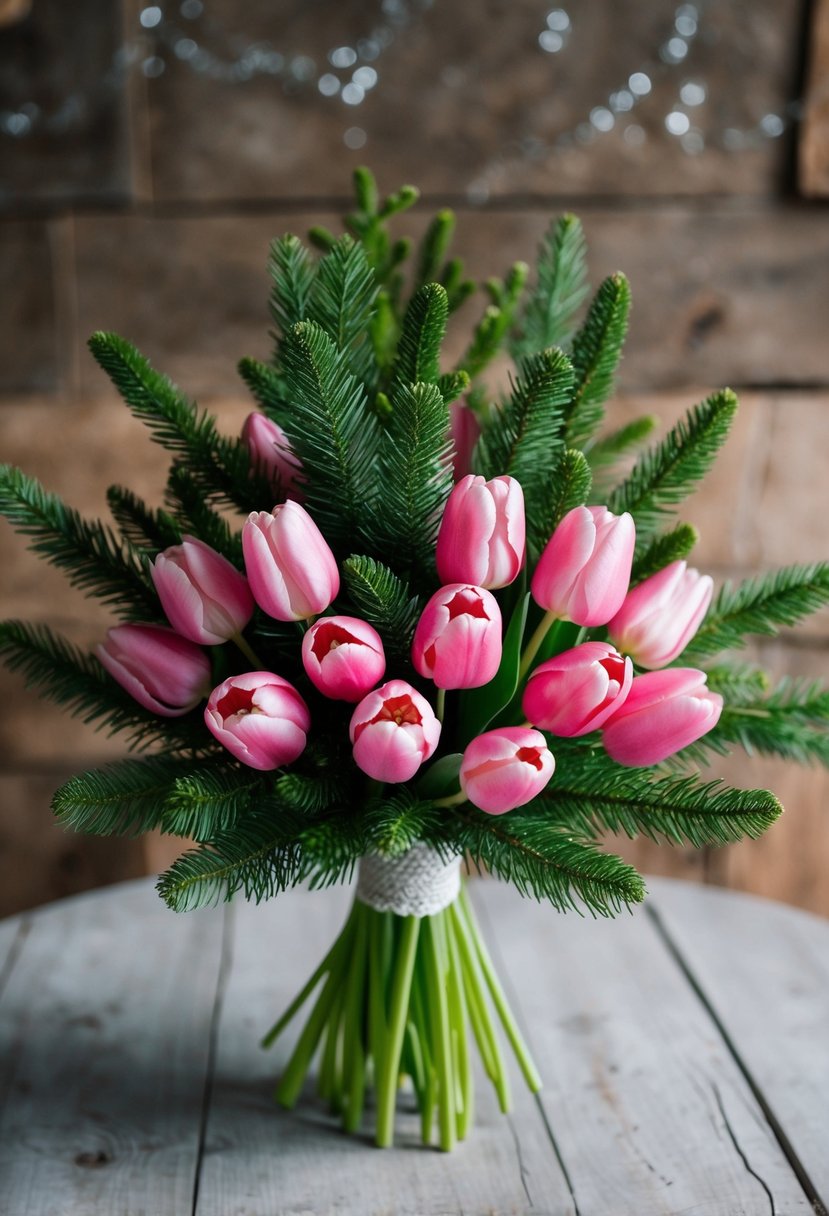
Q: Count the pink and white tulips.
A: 15